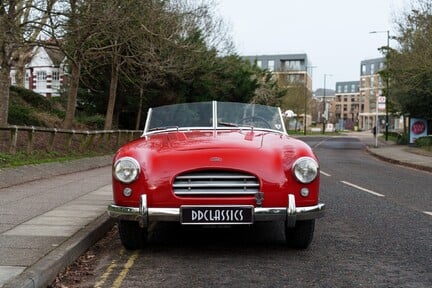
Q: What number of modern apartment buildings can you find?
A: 3